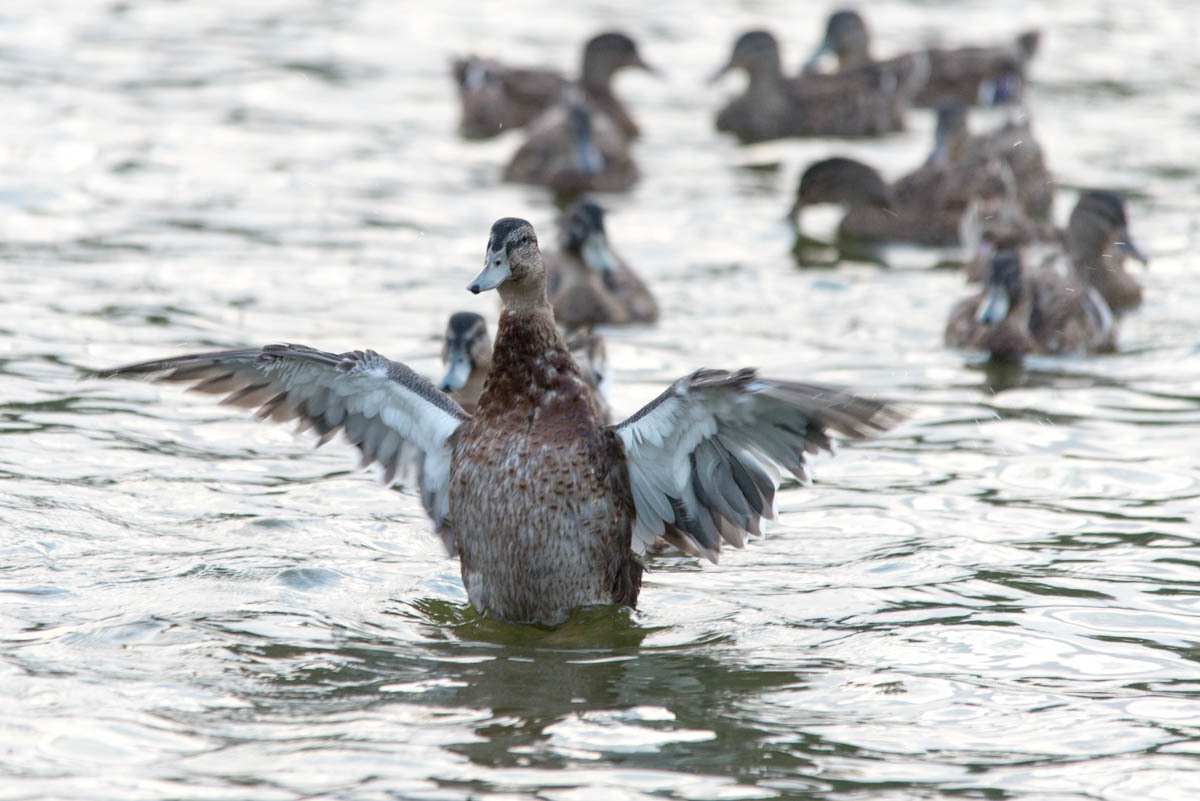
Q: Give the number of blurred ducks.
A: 10